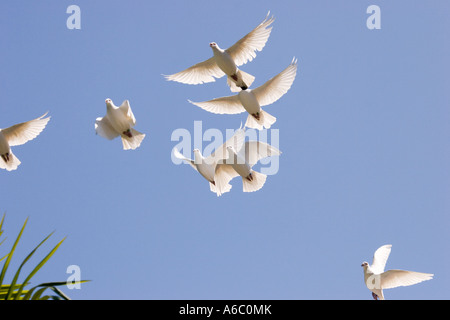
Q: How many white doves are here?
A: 7